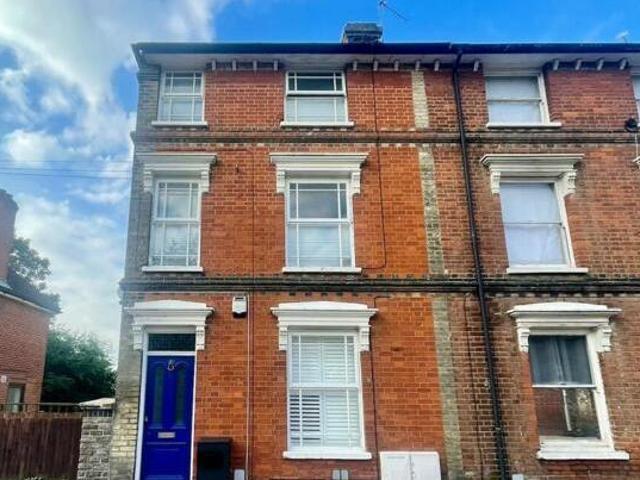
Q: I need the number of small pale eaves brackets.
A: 14